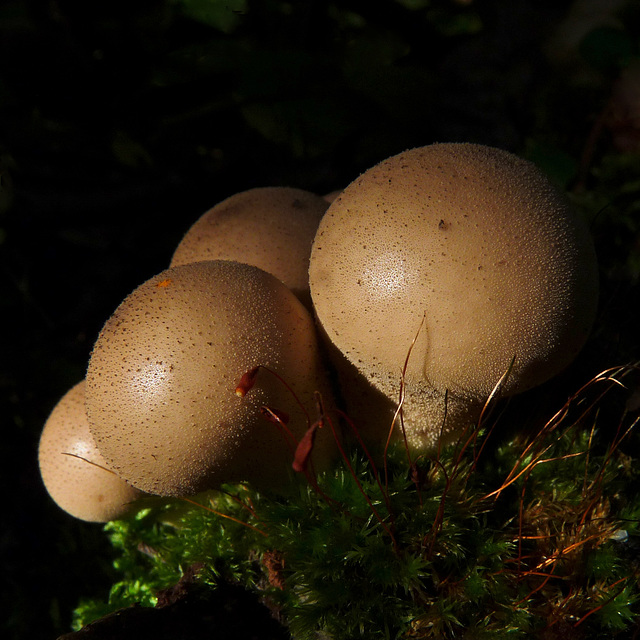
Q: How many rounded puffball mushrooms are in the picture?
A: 4